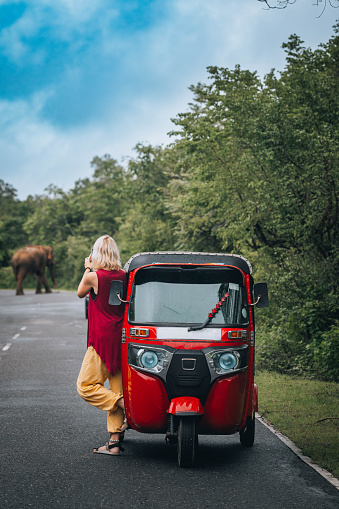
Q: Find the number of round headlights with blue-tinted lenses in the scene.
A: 2